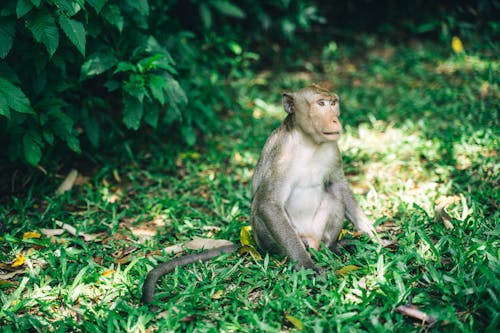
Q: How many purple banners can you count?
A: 0